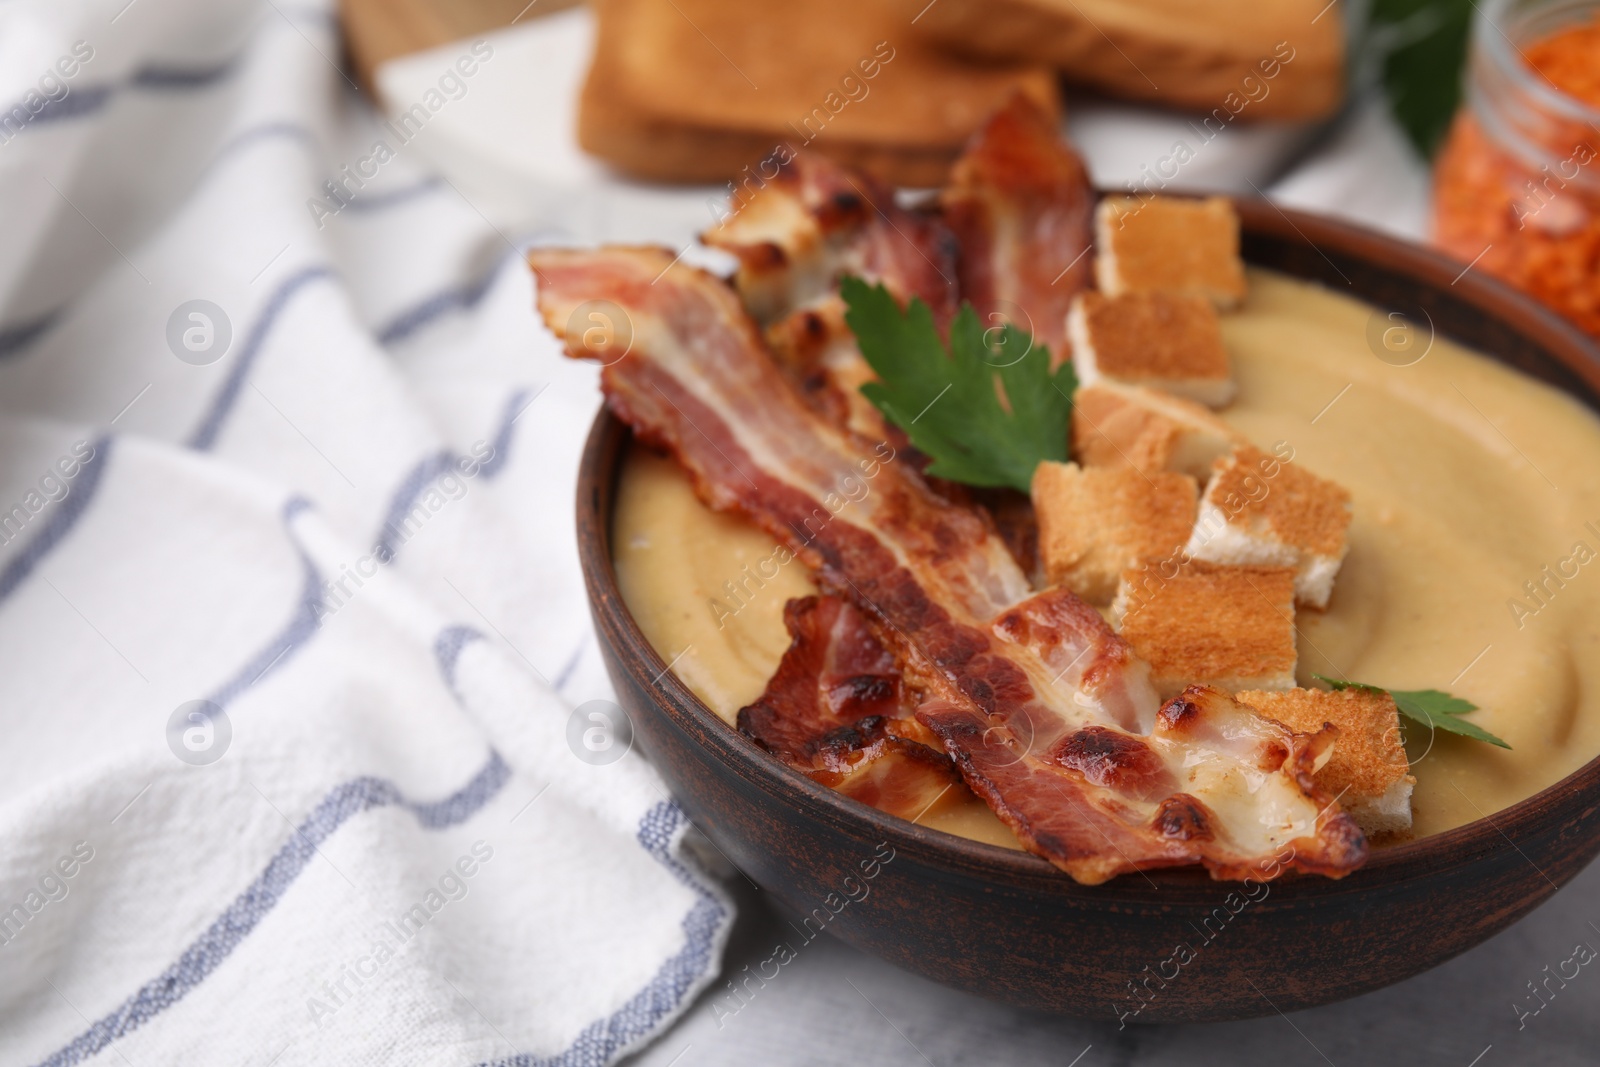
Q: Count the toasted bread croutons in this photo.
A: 7